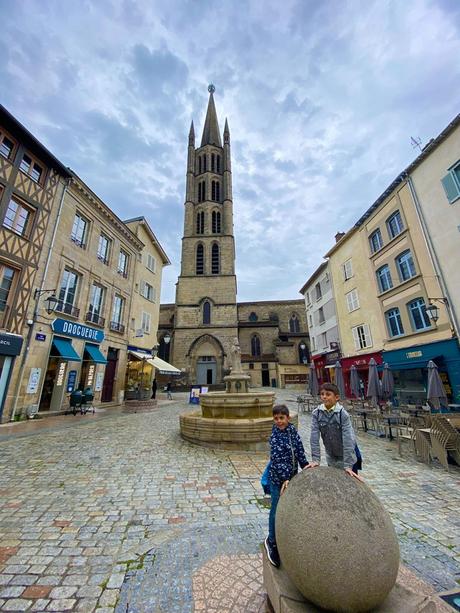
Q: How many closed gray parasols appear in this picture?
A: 6